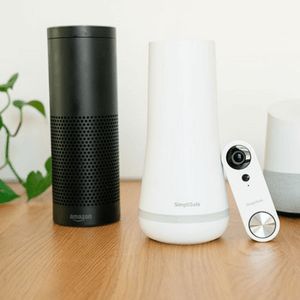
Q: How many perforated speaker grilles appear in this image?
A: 1